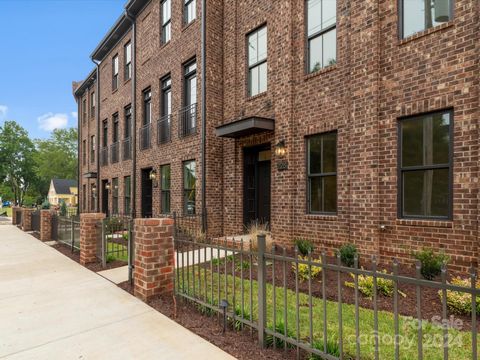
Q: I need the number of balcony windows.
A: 6